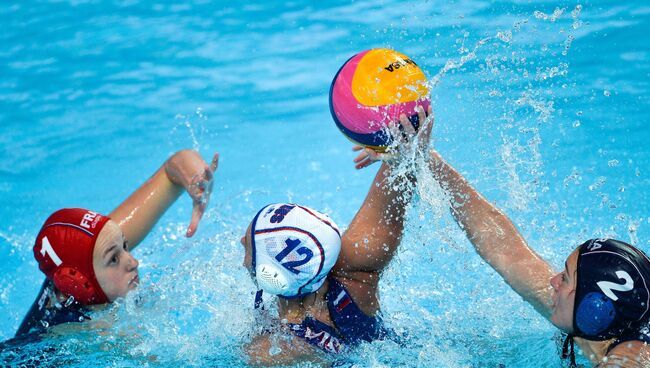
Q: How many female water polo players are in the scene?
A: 3